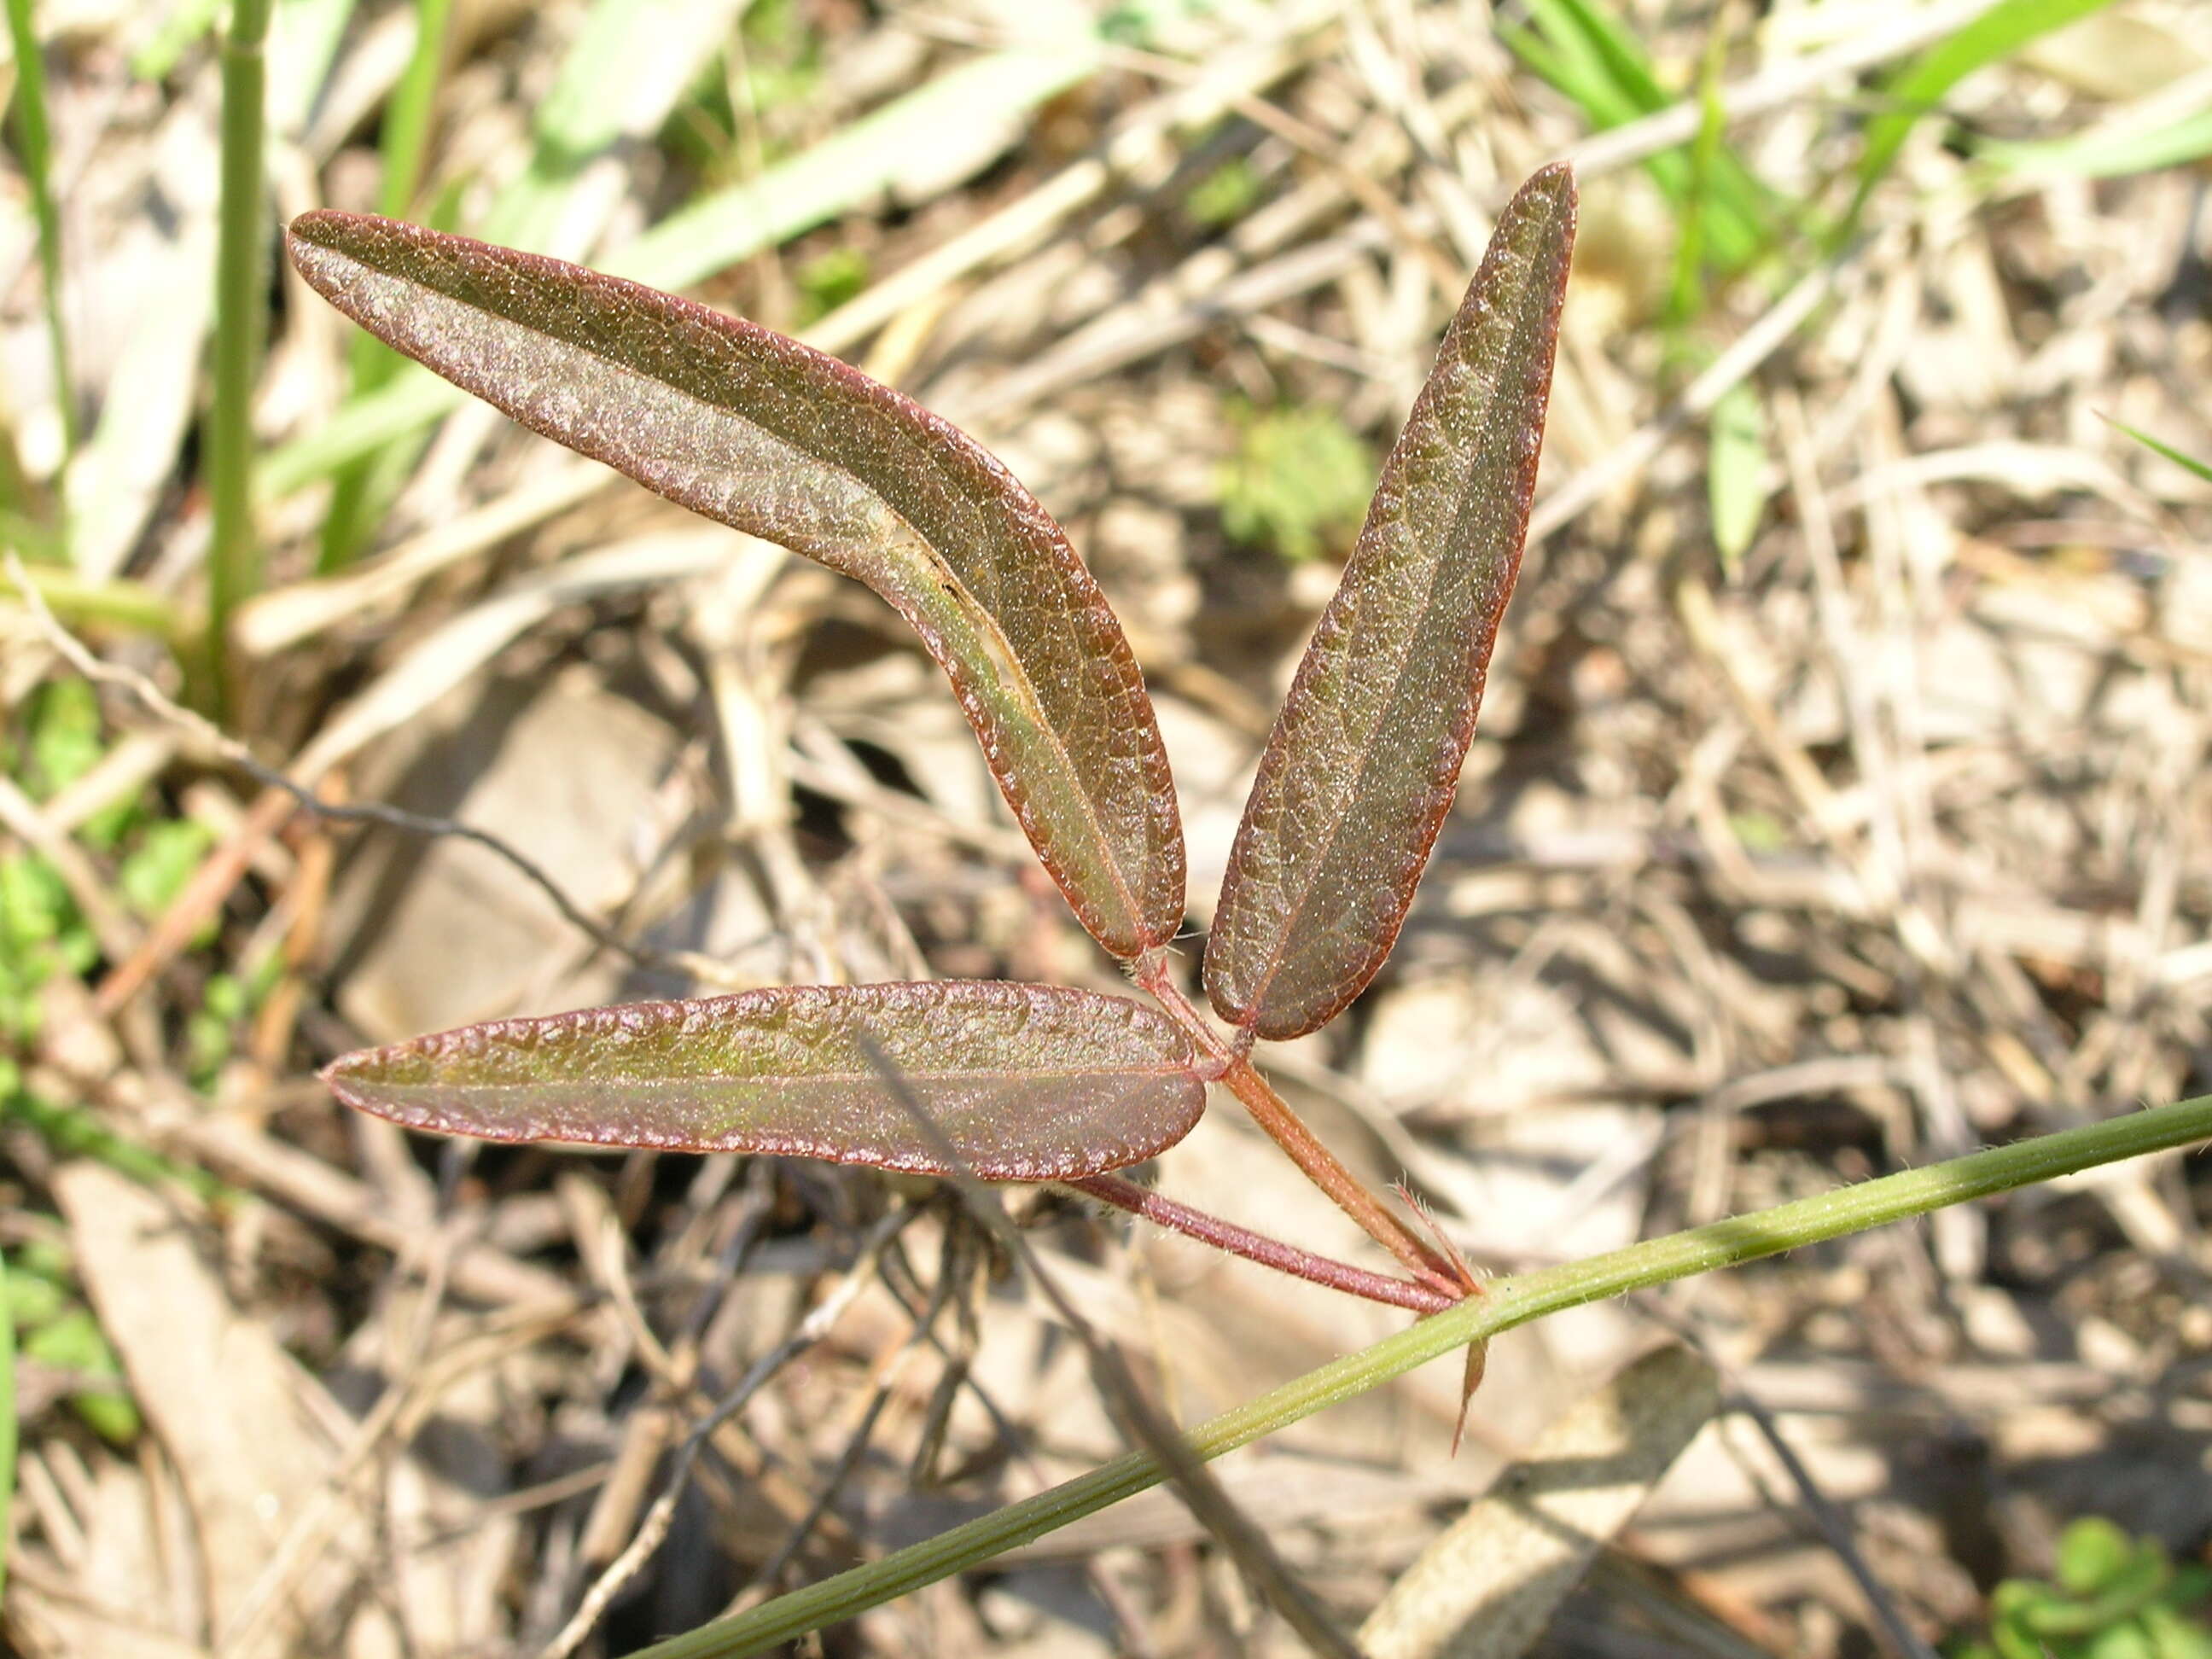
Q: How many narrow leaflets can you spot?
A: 3